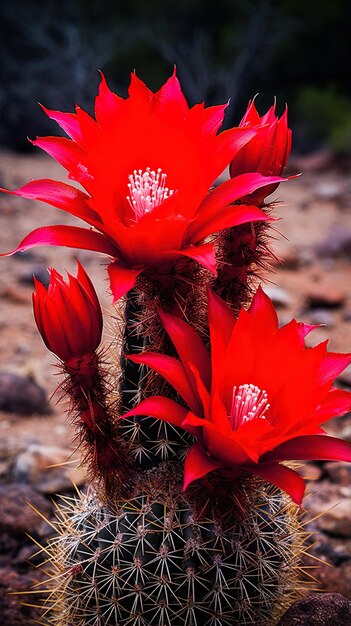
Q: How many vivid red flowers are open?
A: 2